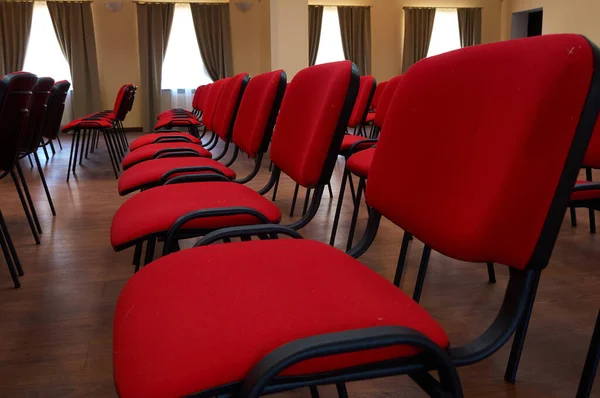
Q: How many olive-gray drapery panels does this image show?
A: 8